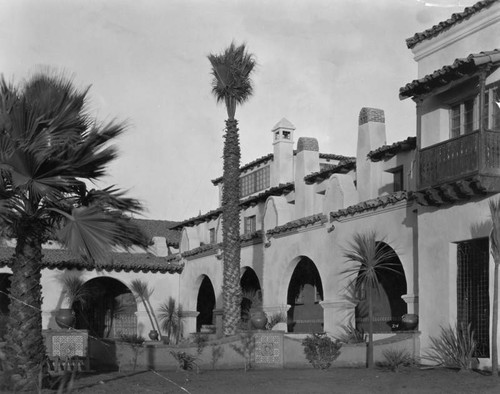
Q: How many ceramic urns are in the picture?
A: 4